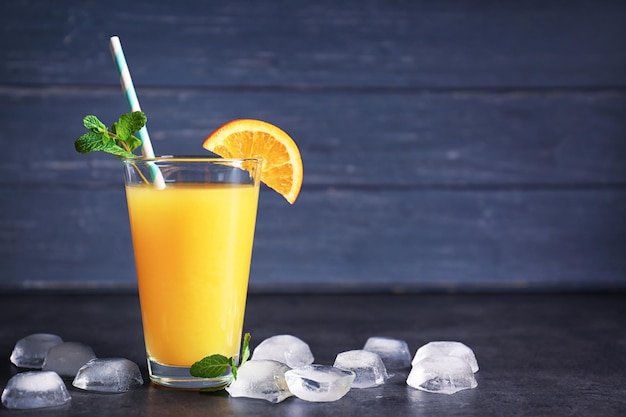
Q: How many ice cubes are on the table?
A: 11